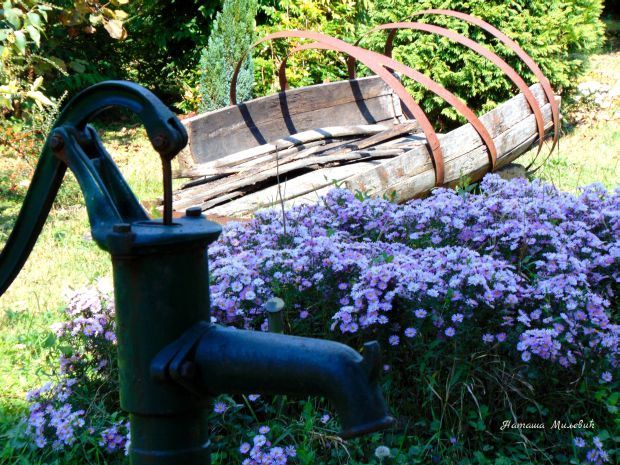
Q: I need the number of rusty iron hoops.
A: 4